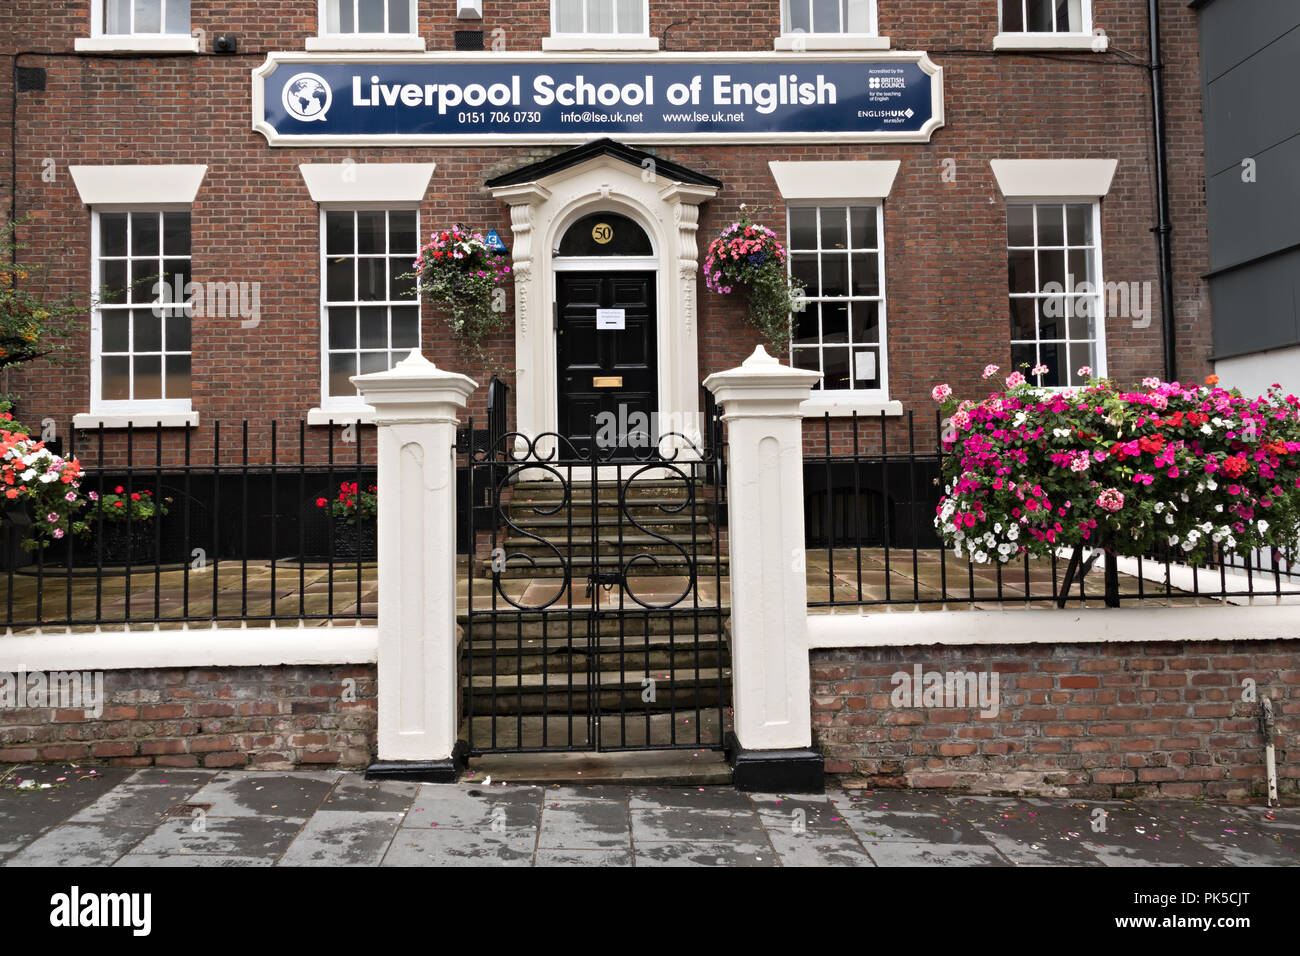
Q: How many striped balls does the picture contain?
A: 0